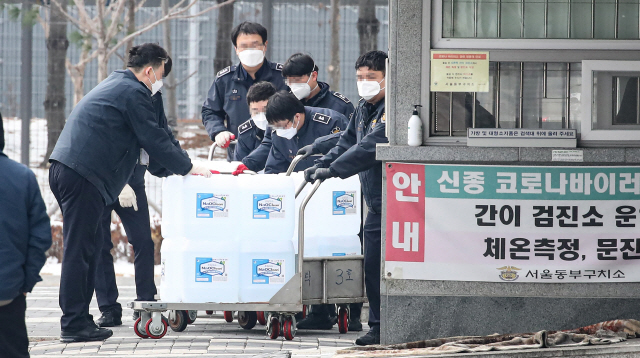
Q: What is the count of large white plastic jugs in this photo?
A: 6